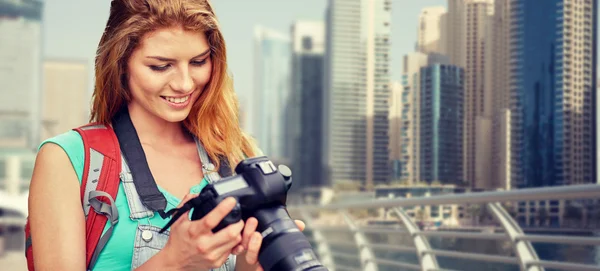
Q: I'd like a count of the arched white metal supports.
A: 4